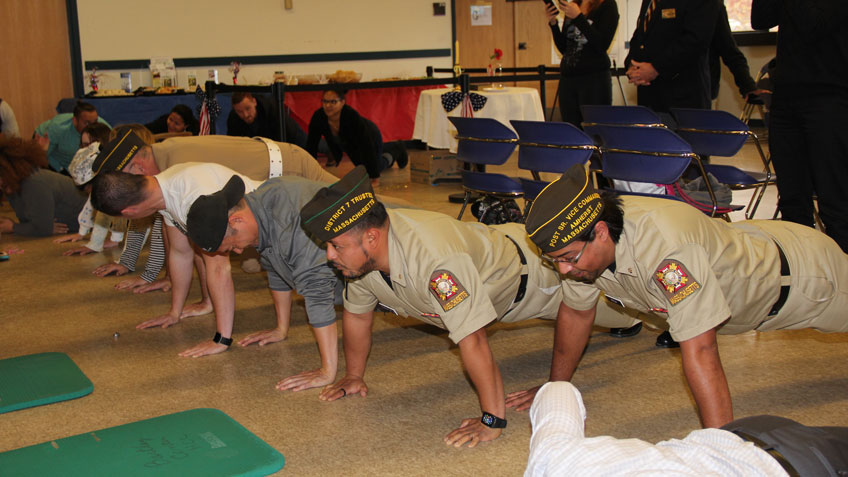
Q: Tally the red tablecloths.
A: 1